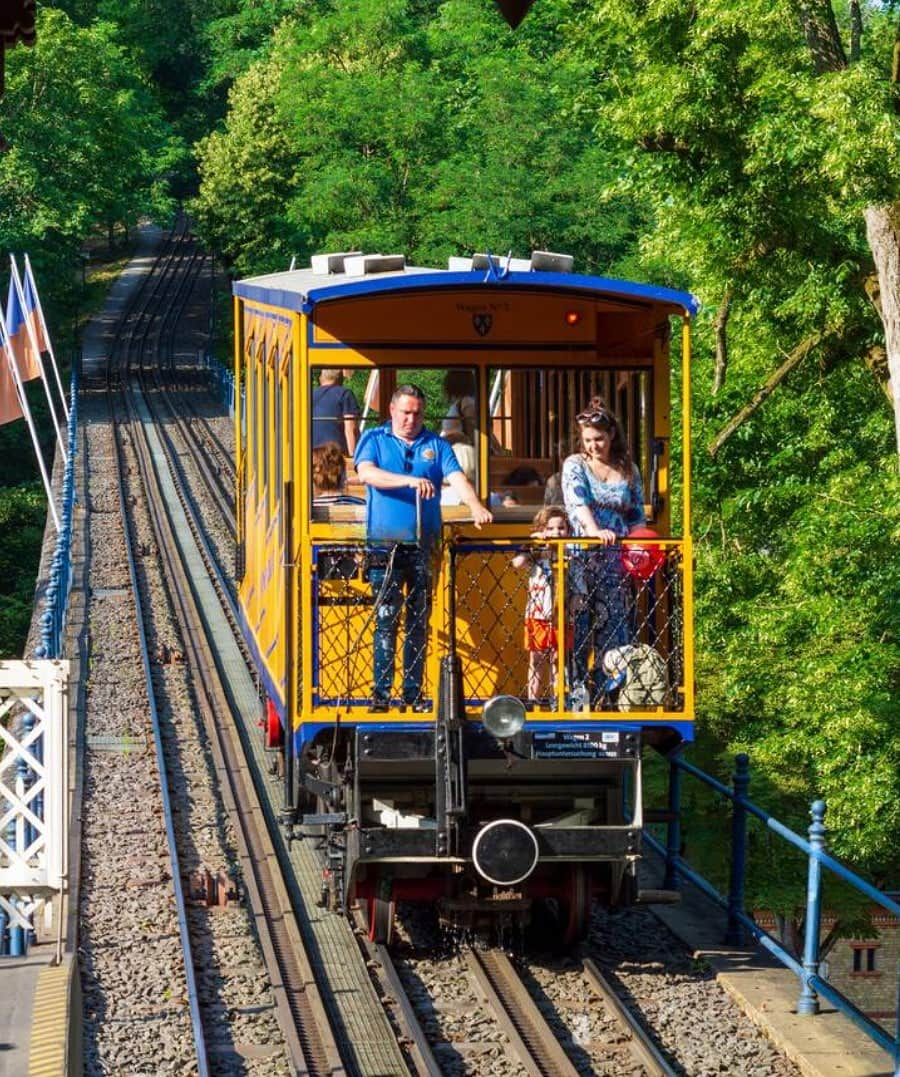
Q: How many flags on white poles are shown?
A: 3